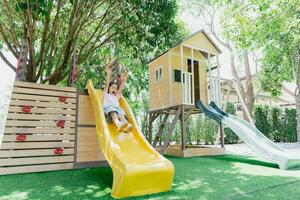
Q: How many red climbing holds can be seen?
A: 5